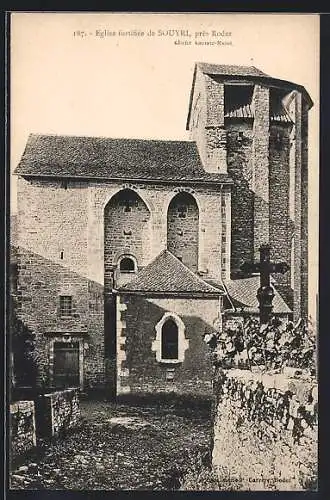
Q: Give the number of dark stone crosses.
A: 1